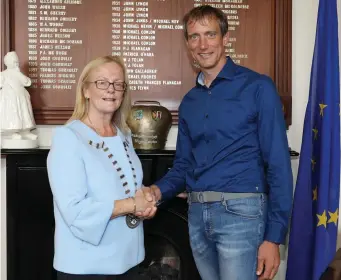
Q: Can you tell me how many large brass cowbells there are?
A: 1